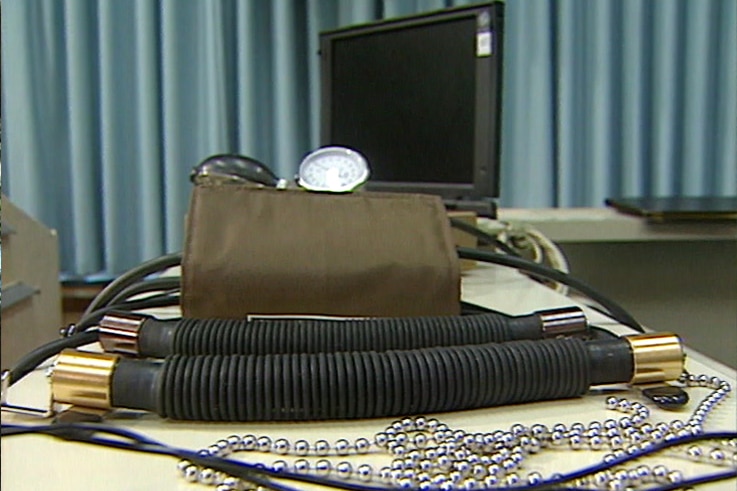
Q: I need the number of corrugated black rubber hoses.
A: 2